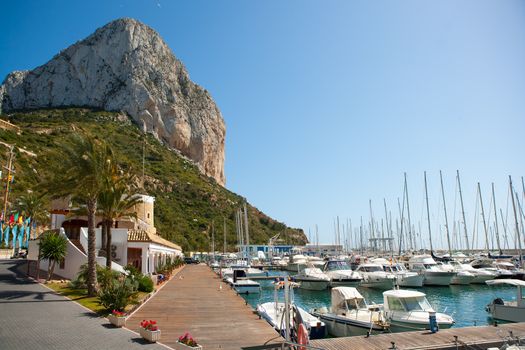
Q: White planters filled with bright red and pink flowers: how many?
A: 3